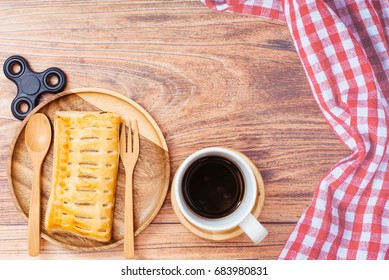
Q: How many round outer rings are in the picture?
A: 3